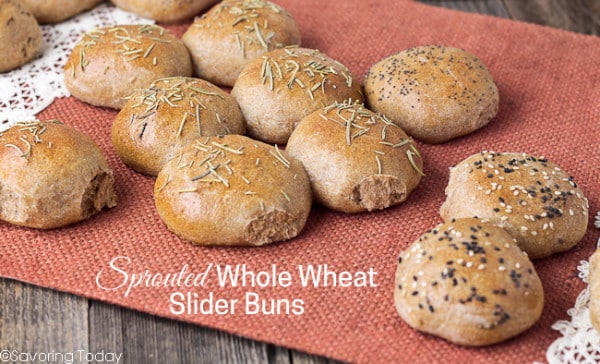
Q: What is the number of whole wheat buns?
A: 14